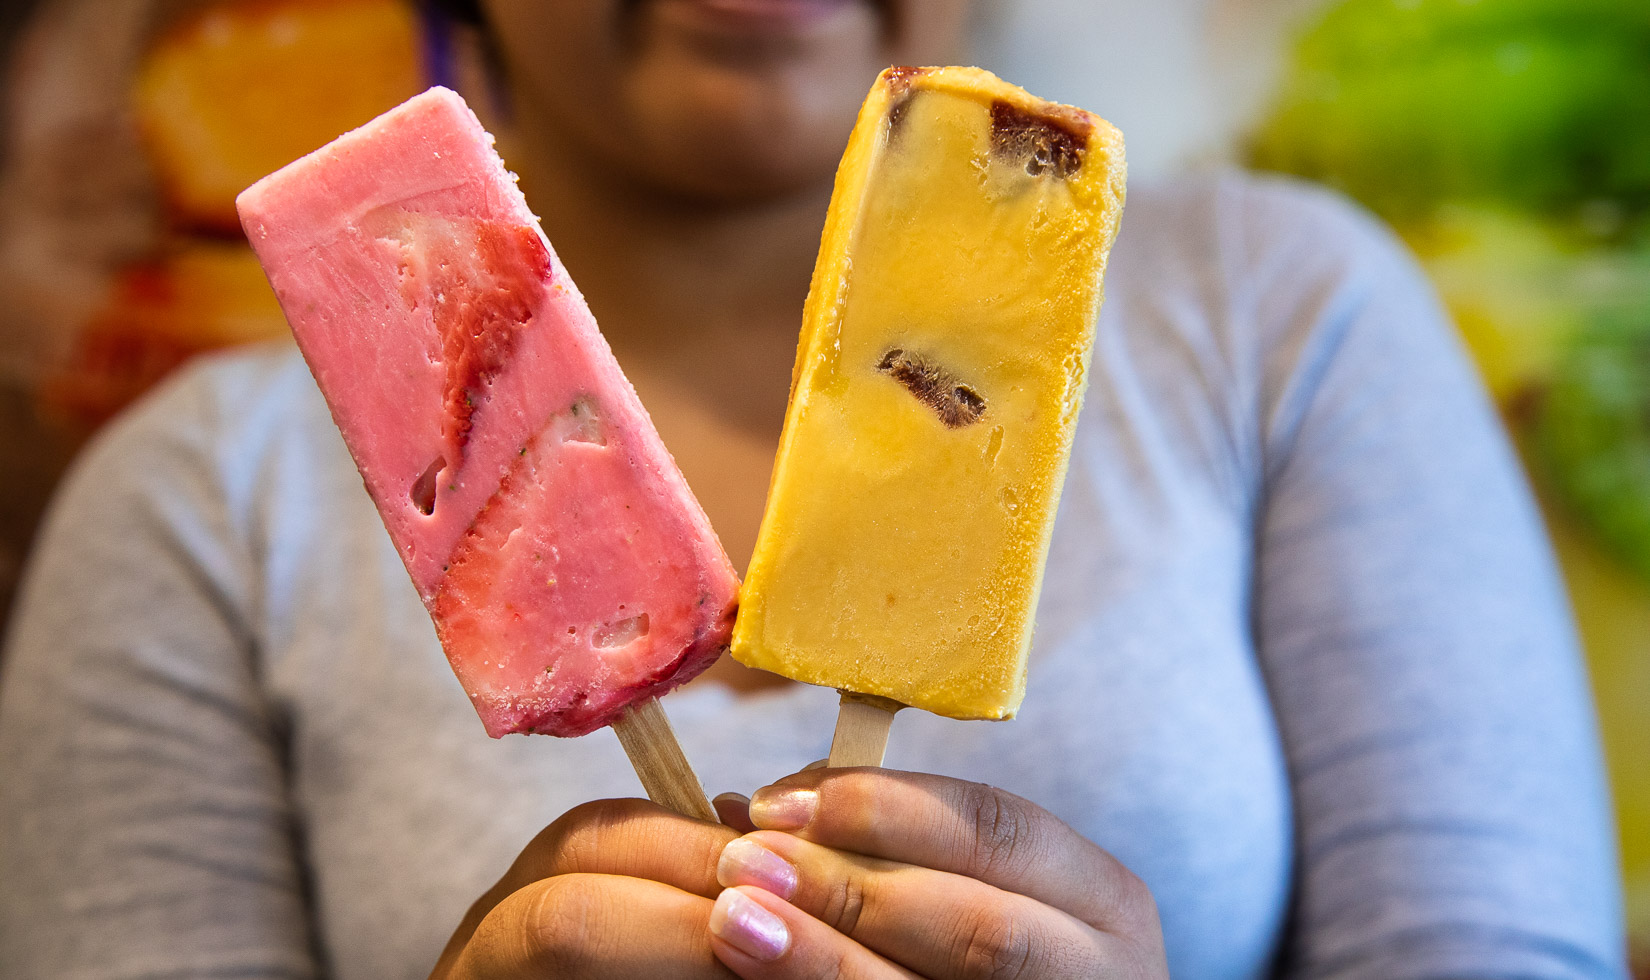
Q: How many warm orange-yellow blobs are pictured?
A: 2